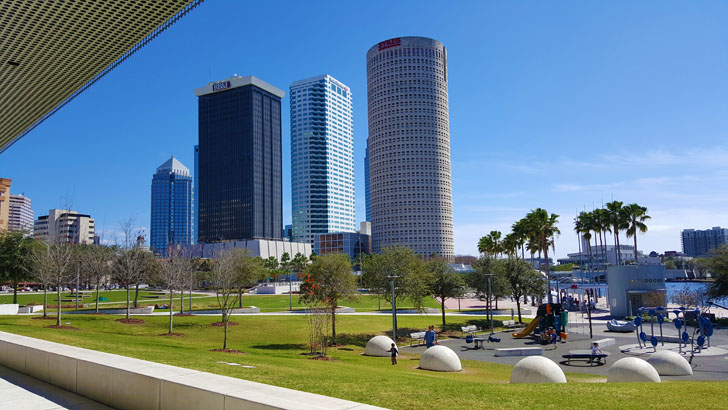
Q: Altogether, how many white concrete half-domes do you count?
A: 5